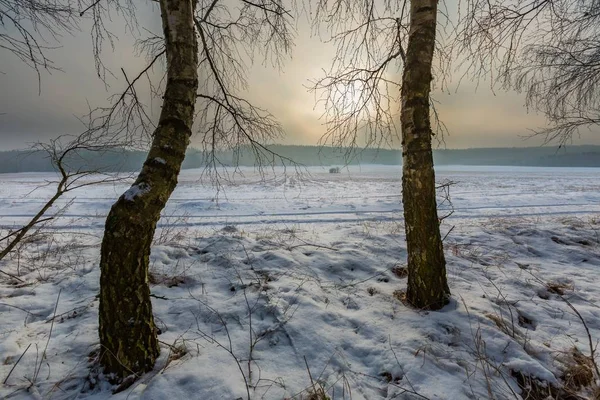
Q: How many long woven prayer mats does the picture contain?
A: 0